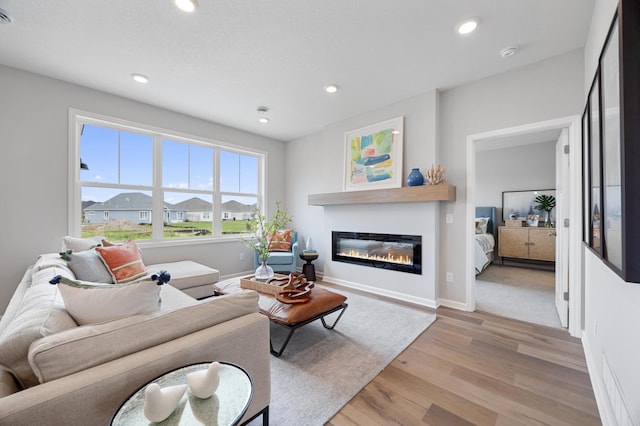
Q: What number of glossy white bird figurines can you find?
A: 2